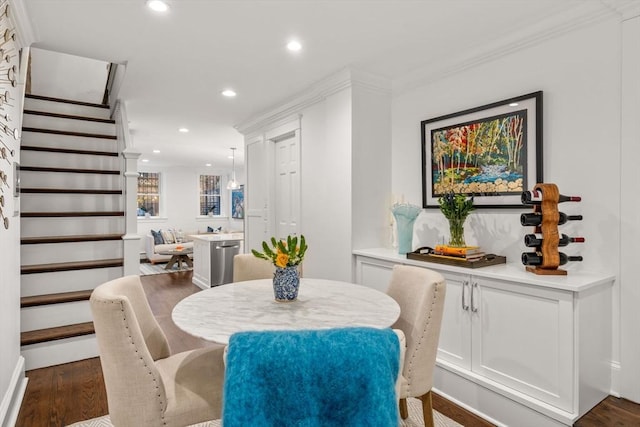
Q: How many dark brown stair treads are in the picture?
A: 11